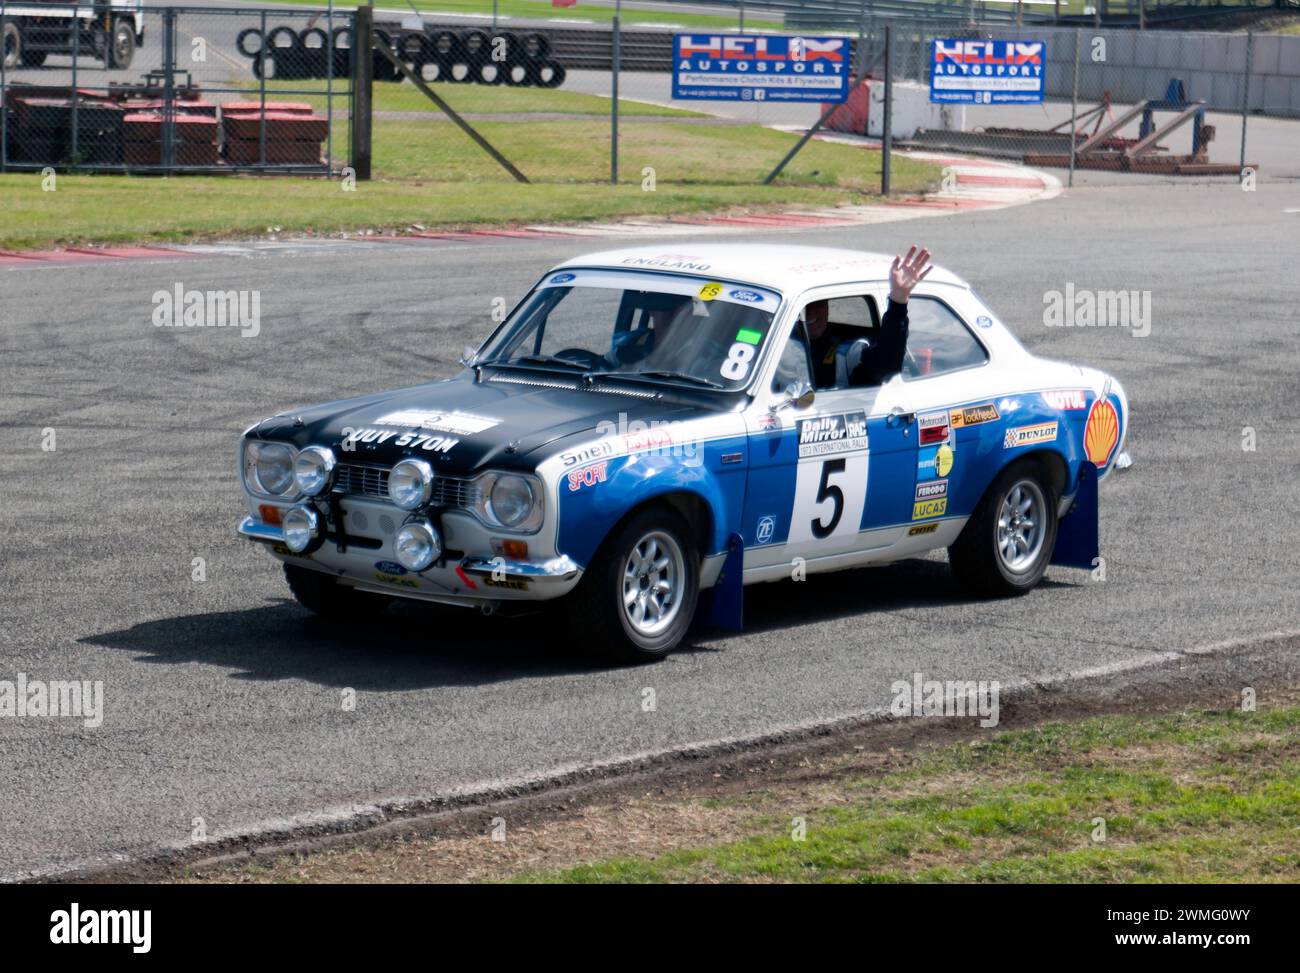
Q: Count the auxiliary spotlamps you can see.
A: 4